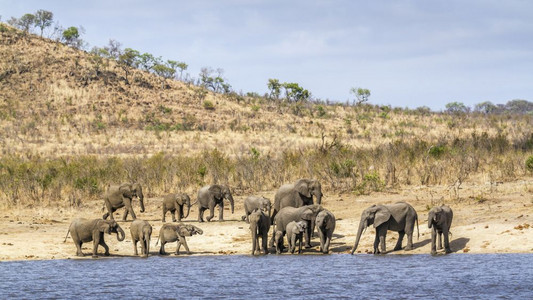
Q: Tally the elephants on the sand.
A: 15